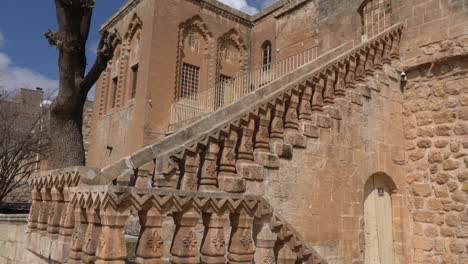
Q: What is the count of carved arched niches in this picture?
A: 4